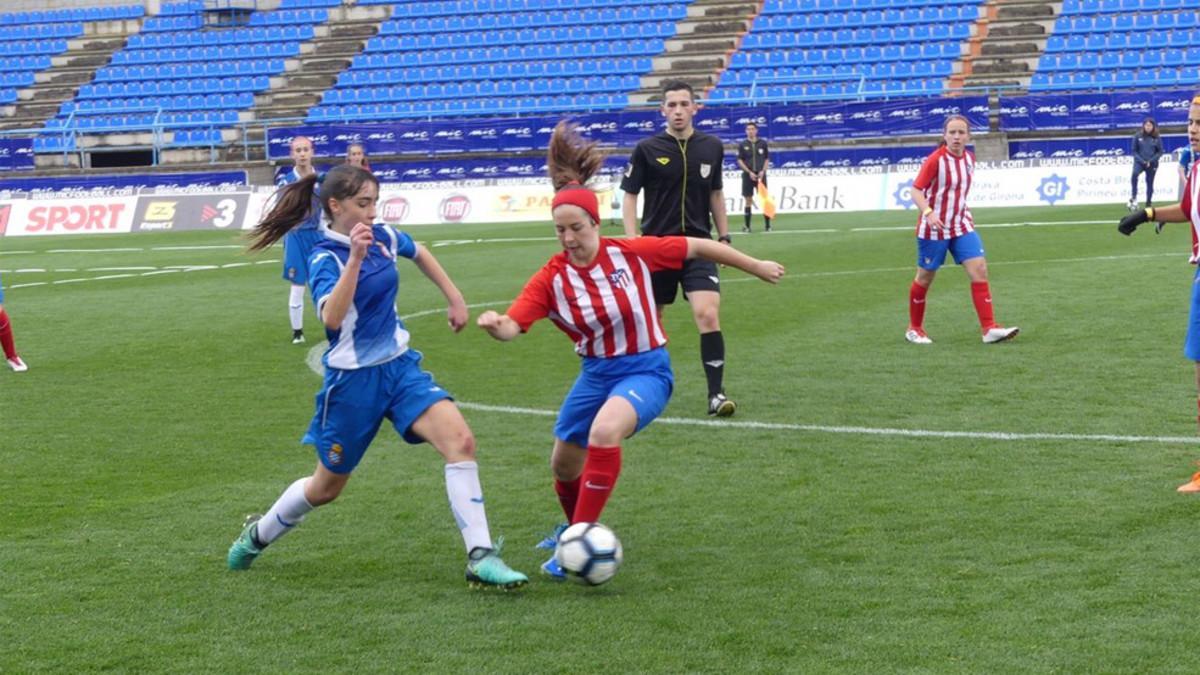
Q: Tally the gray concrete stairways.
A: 4